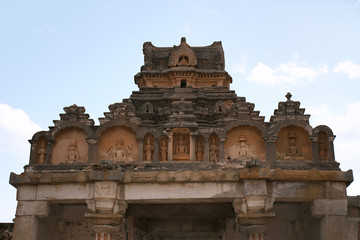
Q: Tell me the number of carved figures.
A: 11